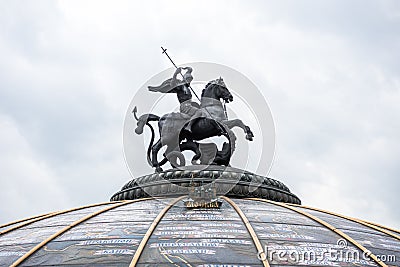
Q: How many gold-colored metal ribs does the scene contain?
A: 8